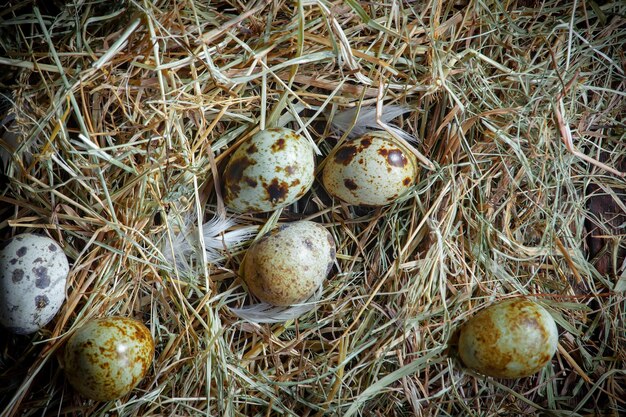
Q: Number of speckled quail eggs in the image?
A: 6